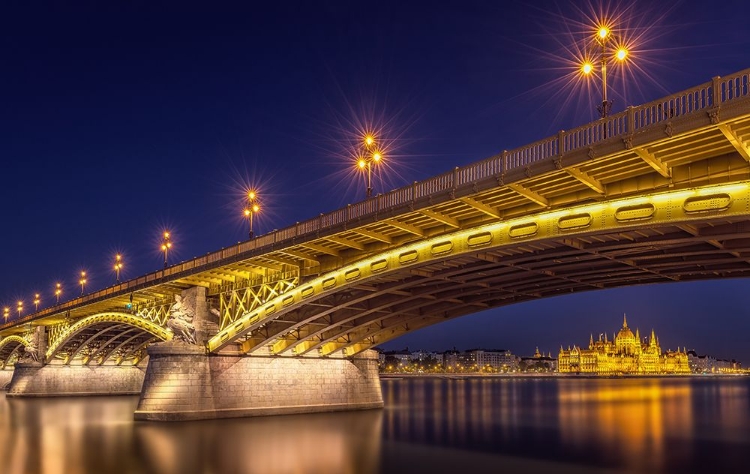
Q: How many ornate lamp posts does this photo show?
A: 10